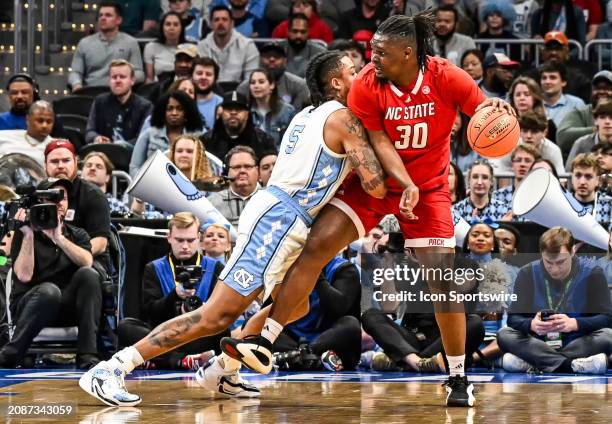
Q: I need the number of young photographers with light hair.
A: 1